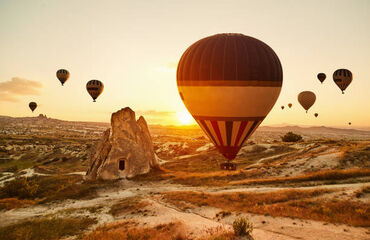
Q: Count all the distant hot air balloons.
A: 10